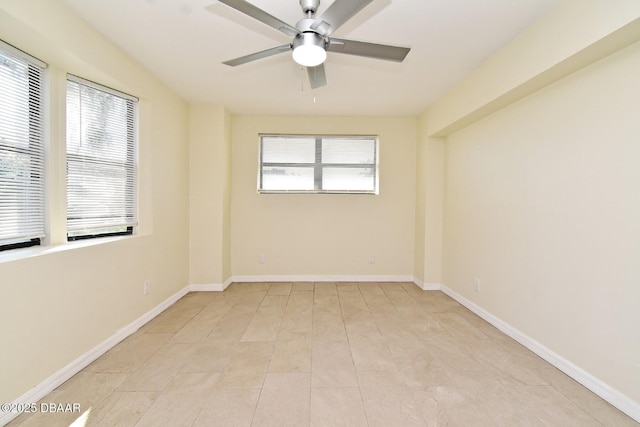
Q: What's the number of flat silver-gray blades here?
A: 5